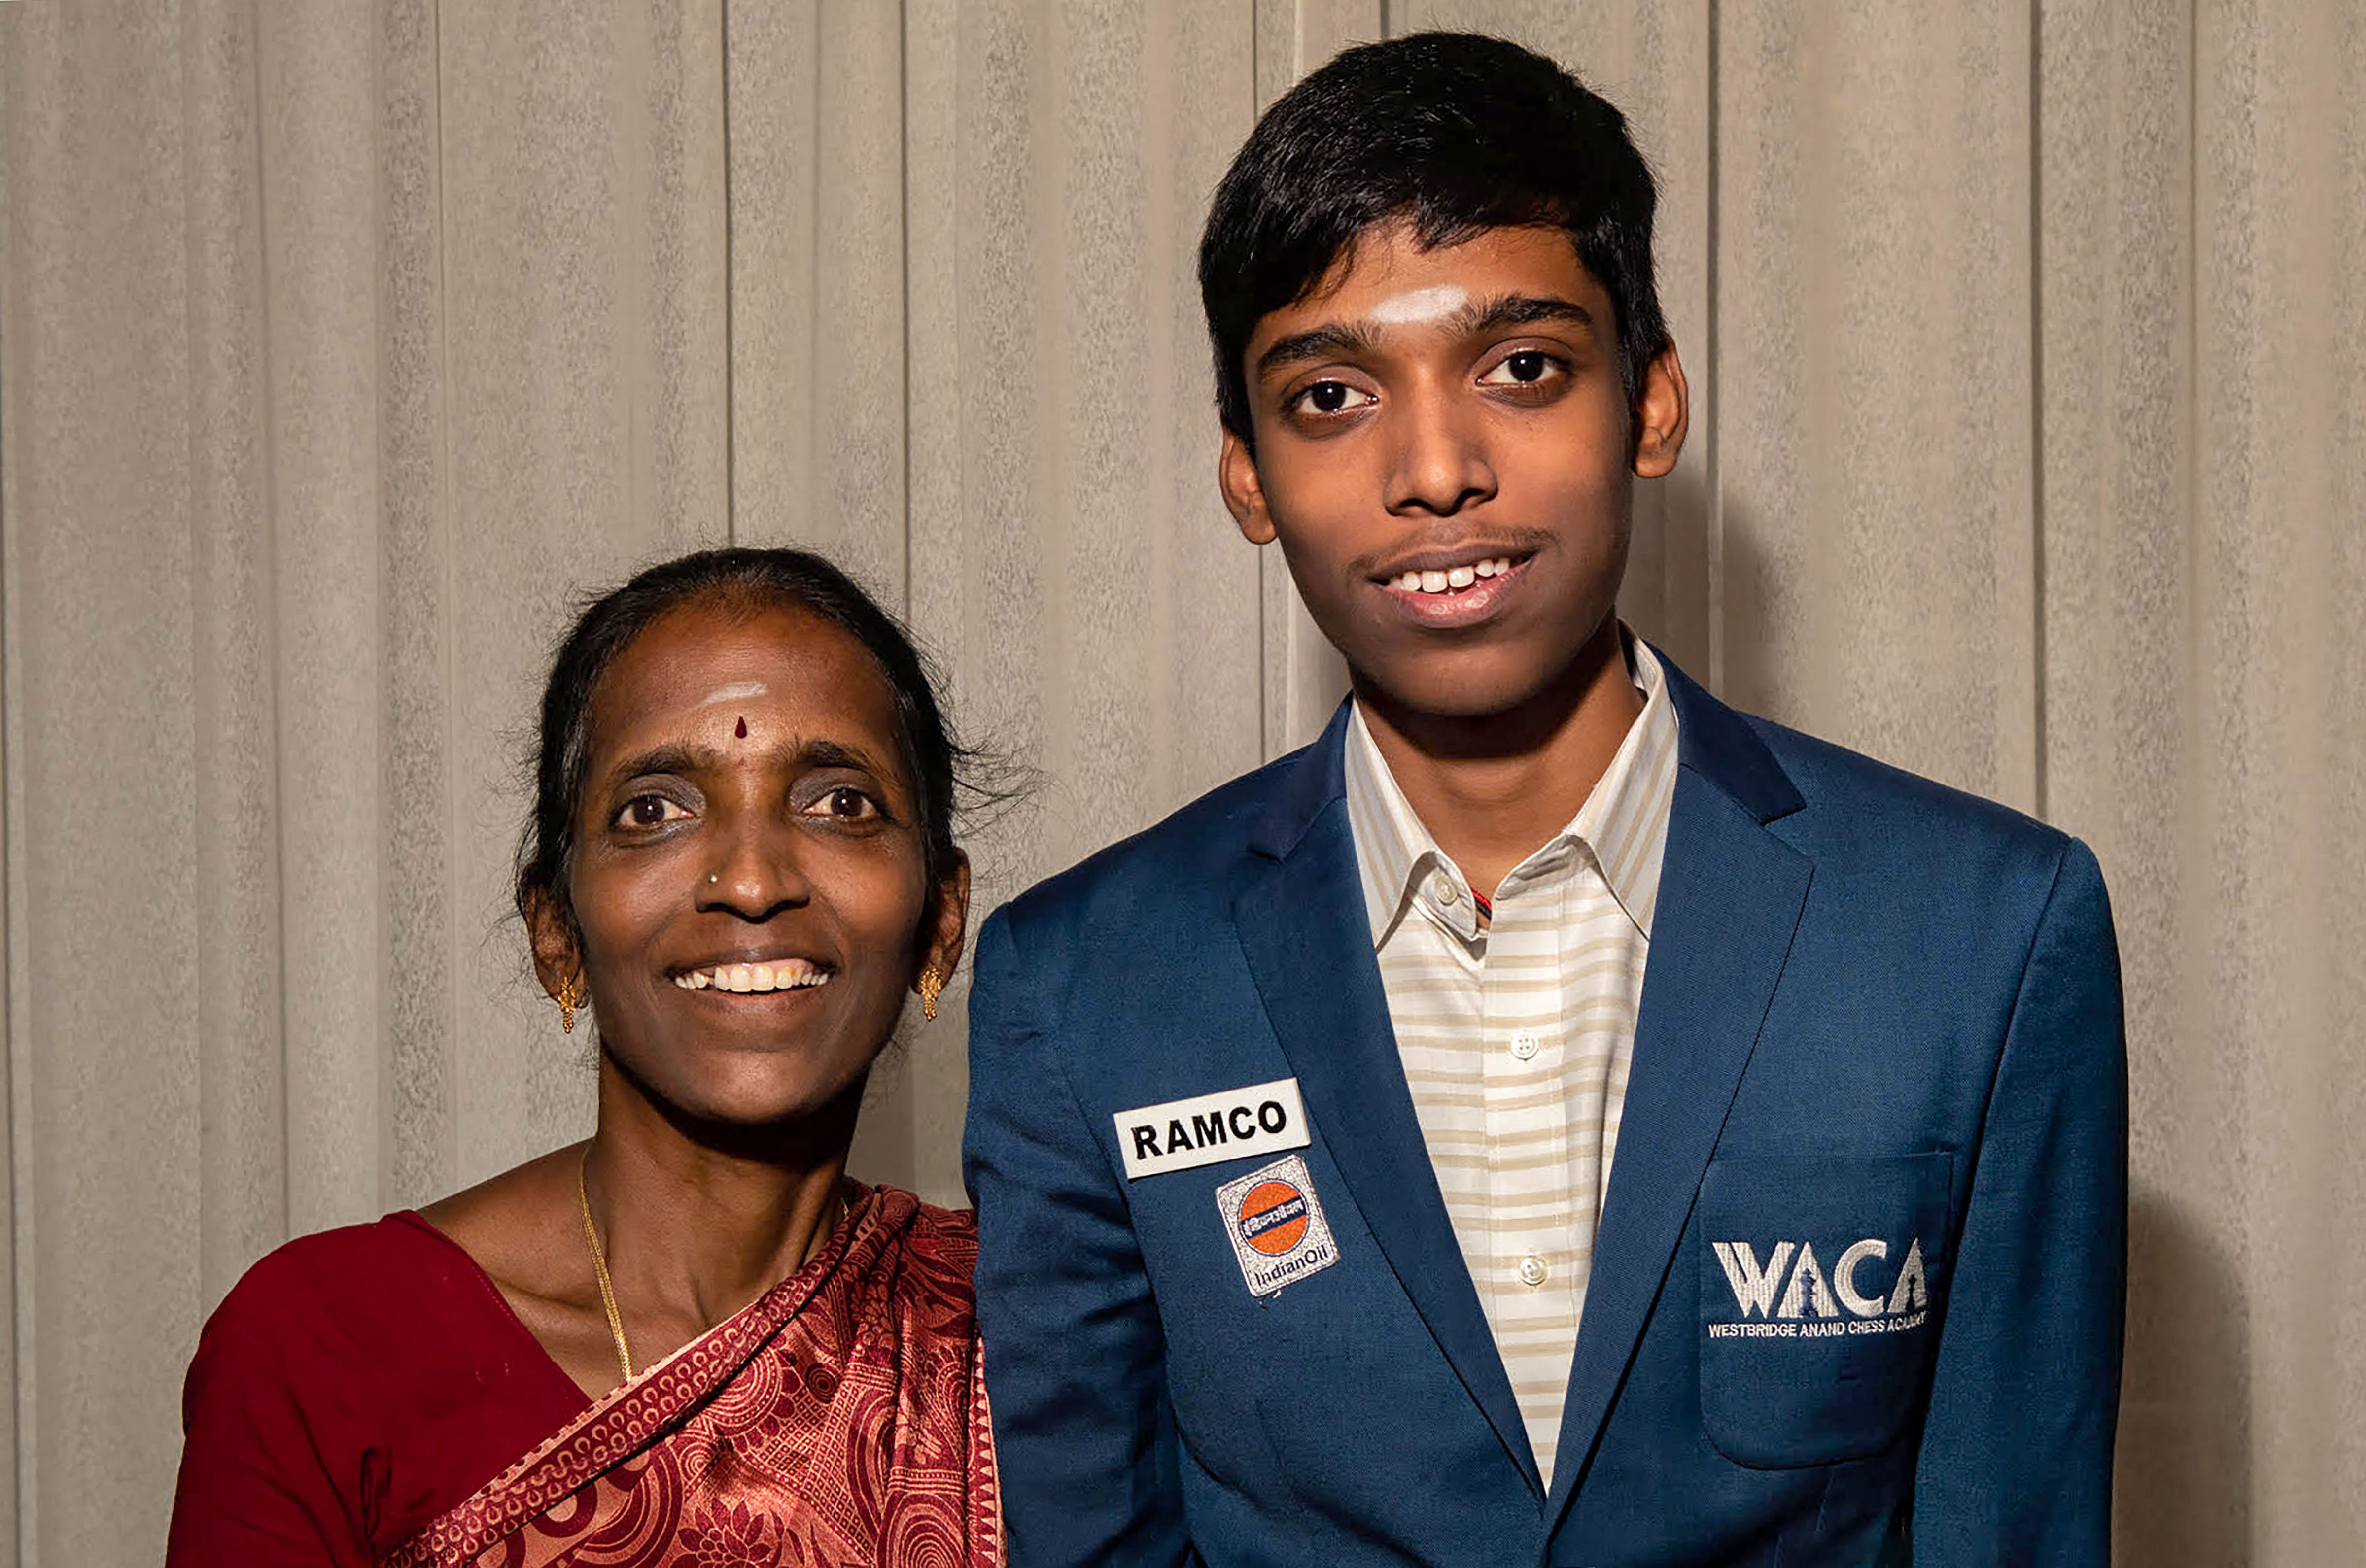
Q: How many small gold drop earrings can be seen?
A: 2